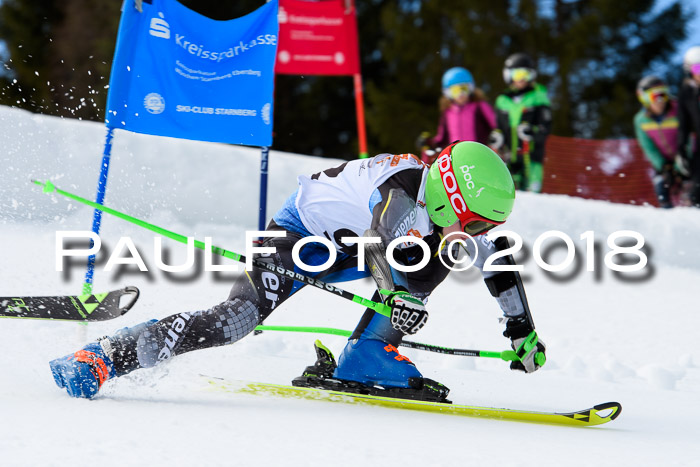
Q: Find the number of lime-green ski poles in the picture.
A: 2